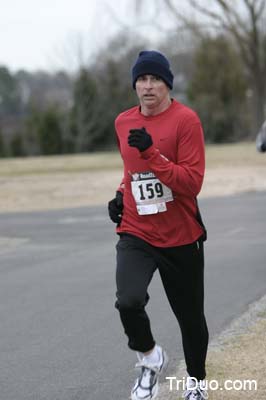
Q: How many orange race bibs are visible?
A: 0